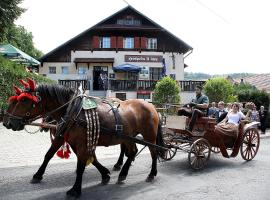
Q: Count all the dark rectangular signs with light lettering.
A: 1